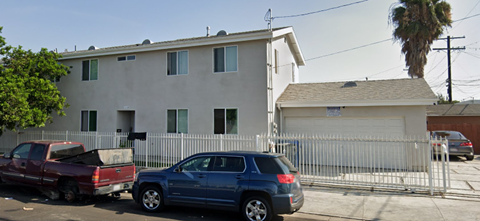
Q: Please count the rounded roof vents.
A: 4